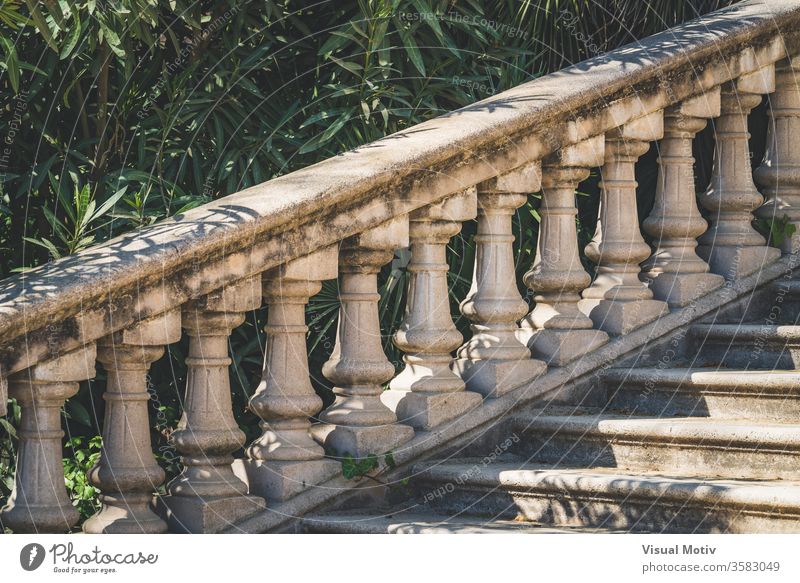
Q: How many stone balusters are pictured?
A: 12